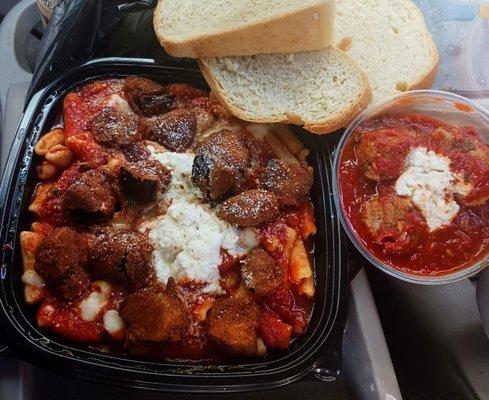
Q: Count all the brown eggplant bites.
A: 13